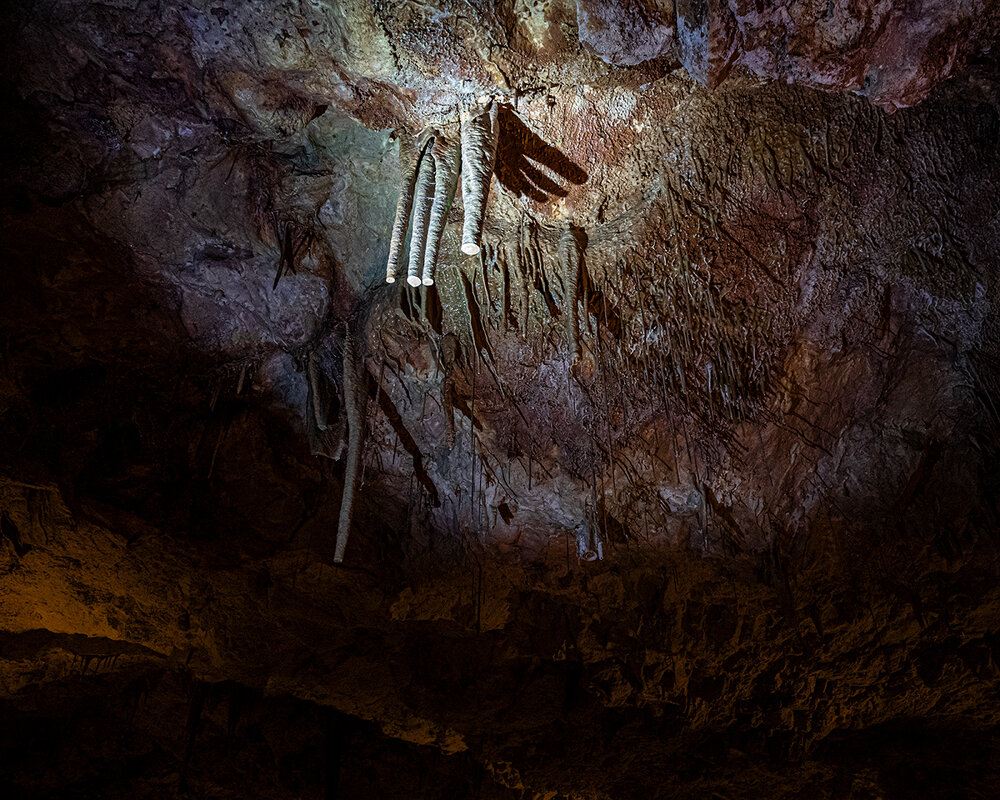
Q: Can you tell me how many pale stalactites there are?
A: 4